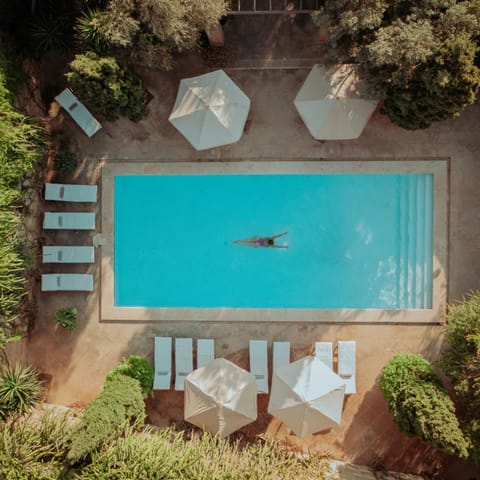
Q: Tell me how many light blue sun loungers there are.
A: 12